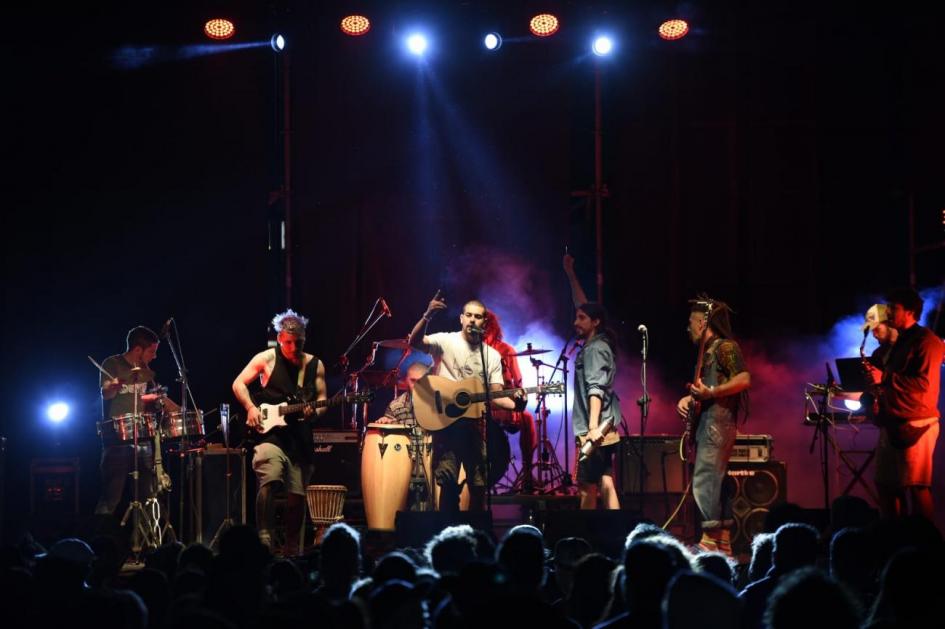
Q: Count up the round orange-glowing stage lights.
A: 4